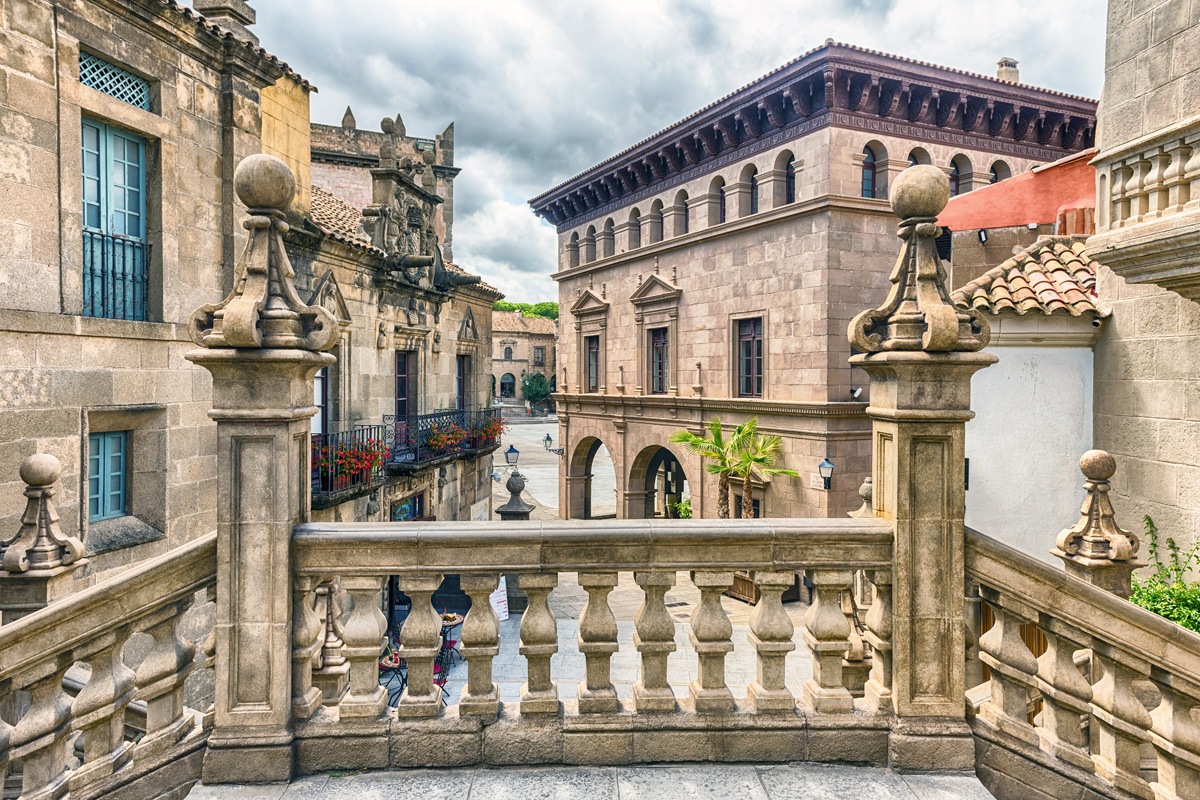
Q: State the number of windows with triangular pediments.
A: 4